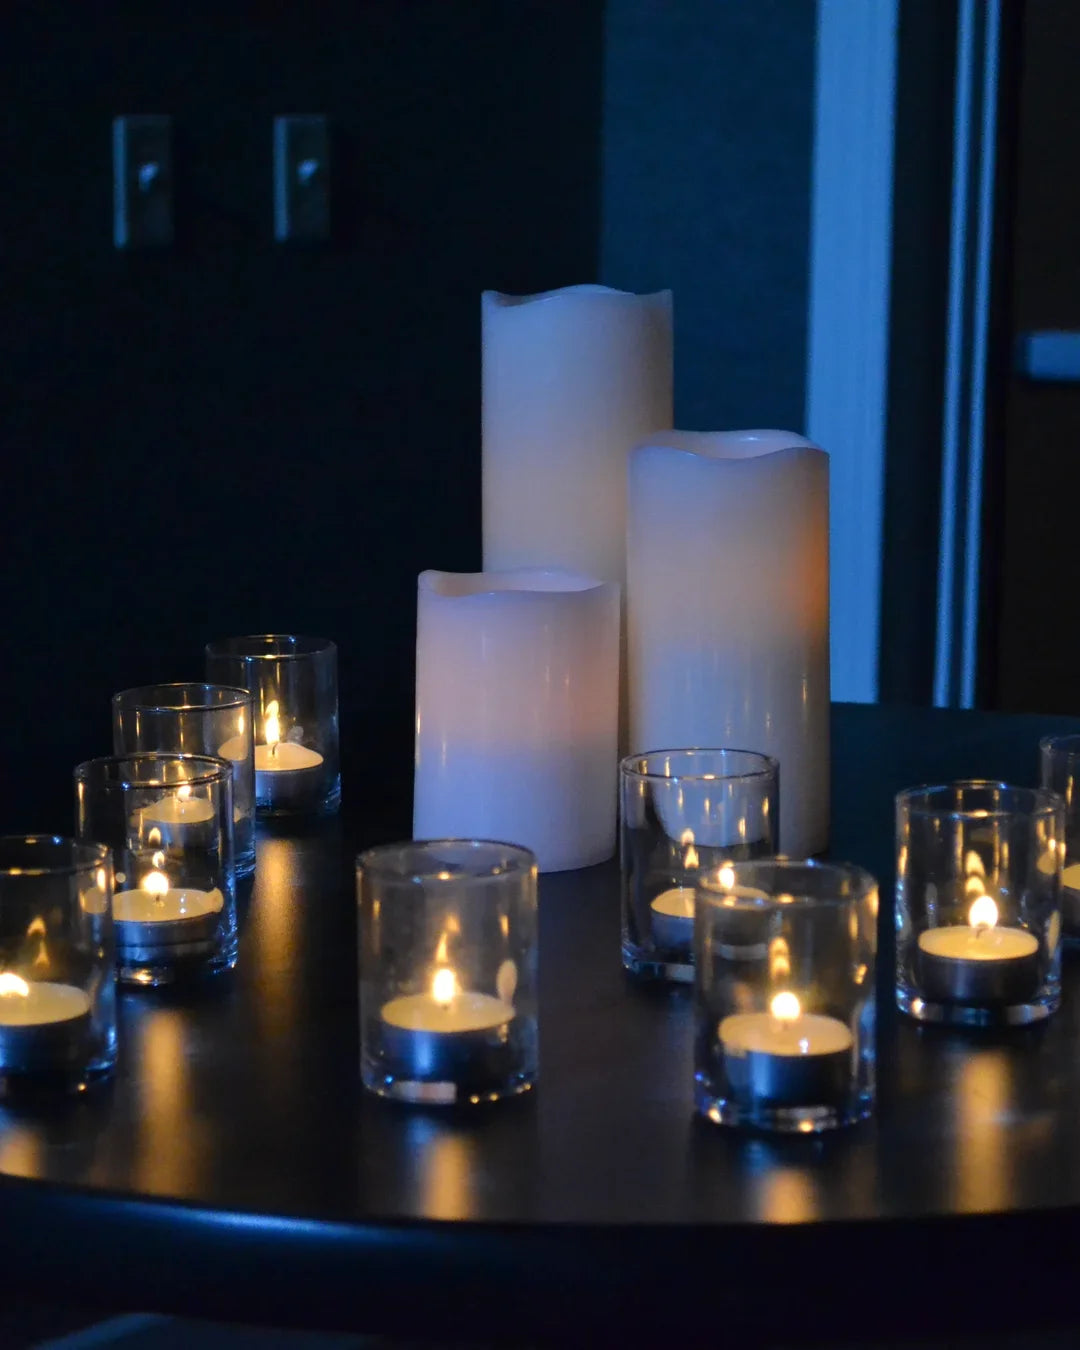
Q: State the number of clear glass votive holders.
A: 9